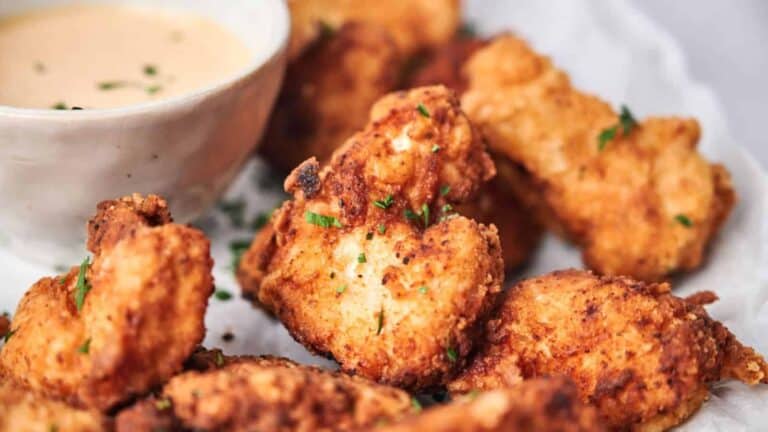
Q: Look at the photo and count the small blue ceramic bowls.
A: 0